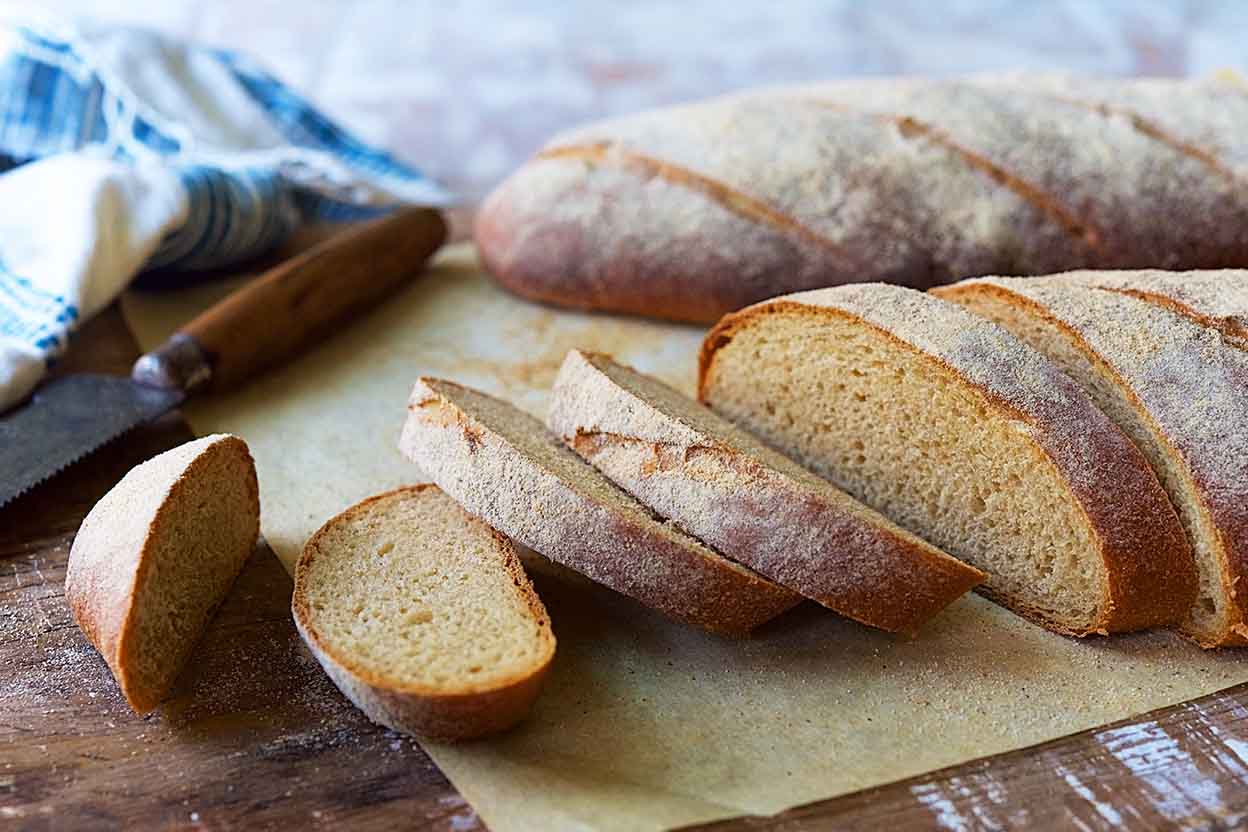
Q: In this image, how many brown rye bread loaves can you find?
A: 2